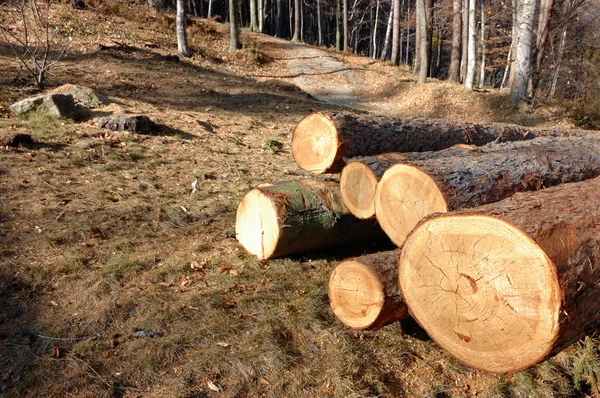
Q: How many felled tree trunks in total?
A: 6